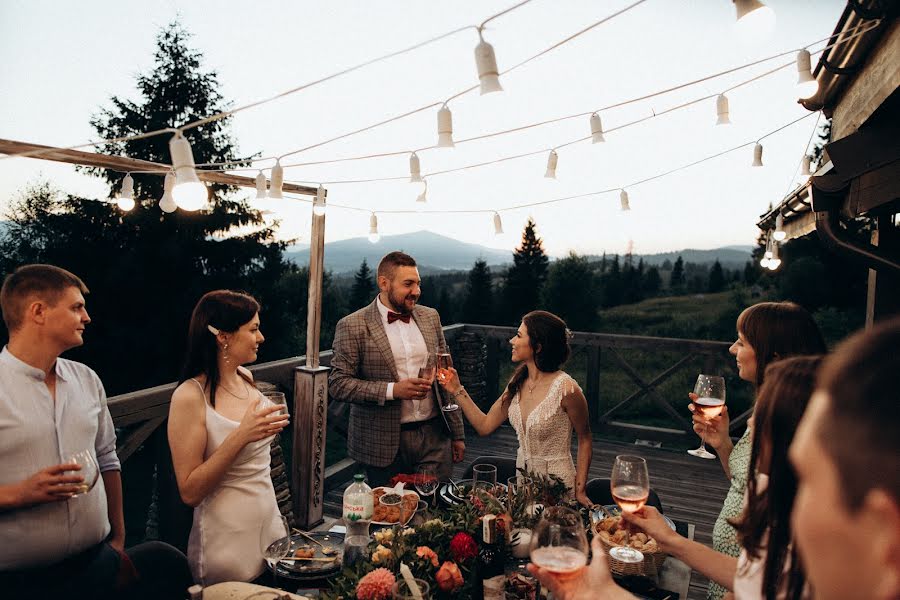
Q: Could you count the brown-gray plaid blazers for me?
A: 1